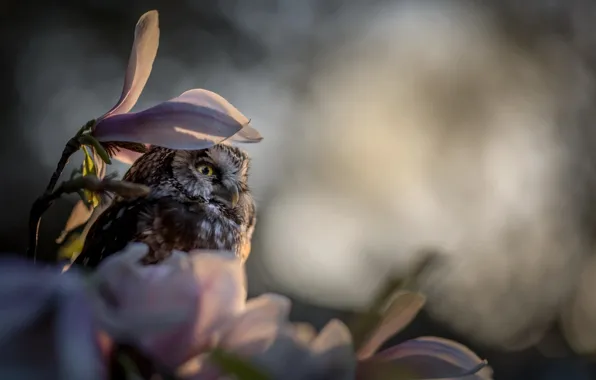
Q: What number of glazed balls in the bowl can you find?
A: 0